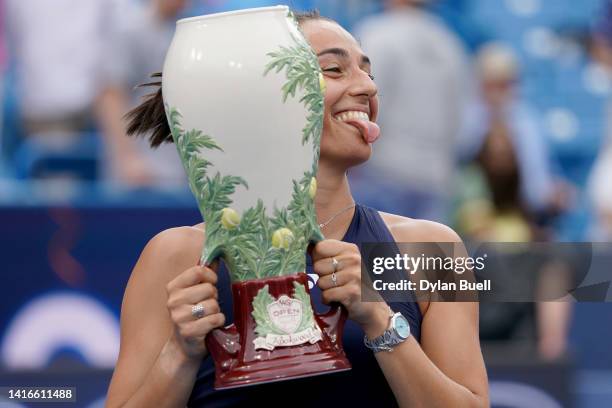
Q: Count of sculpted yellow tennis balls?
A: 4